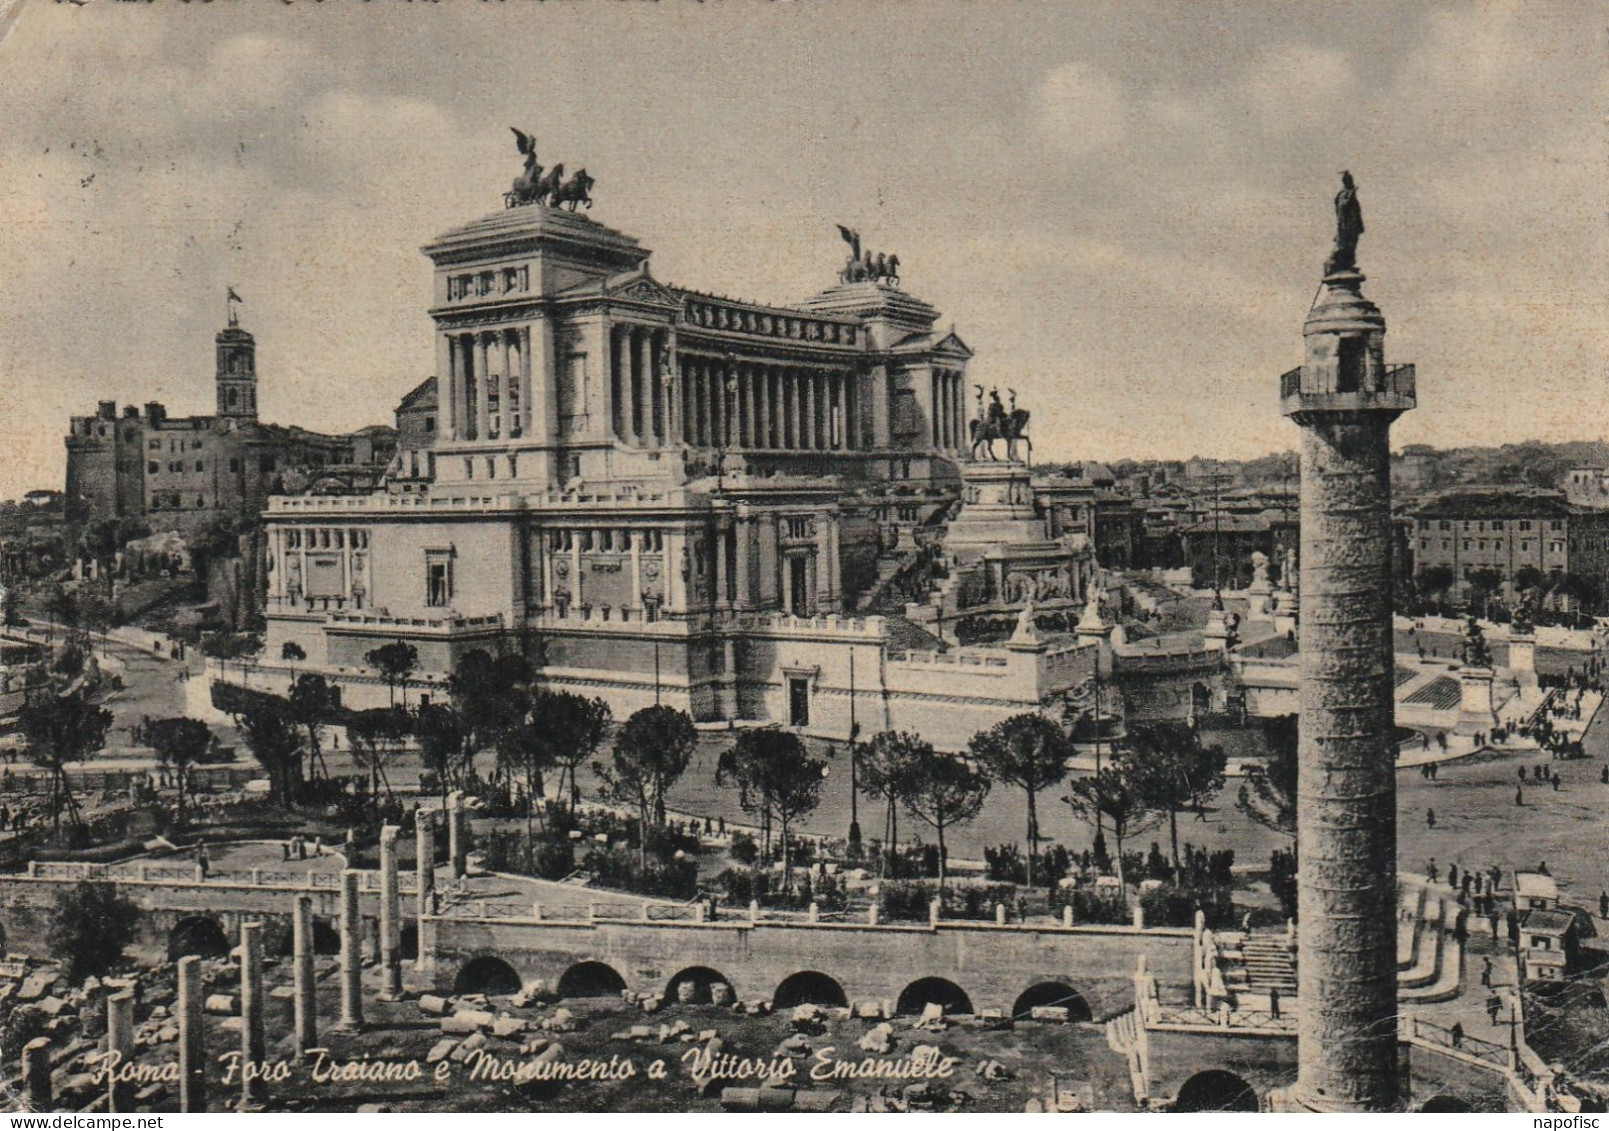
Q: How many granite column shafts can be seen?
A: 9